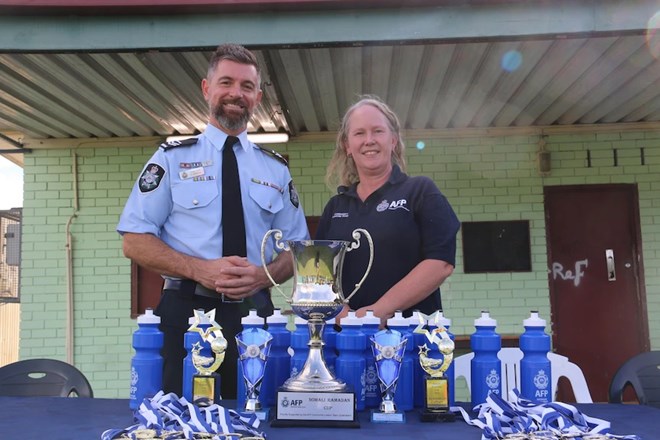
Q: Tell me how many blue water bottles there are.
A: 13